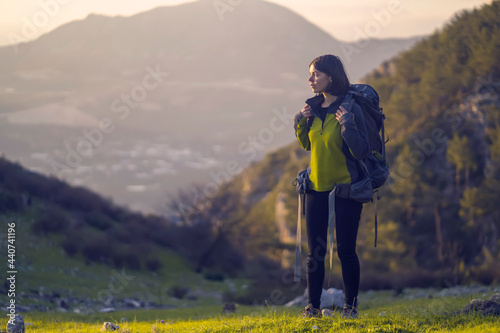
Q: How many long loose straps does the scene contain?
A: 3